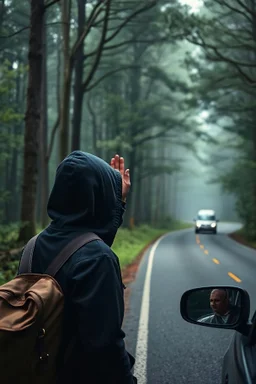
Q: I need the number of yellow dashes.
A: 5